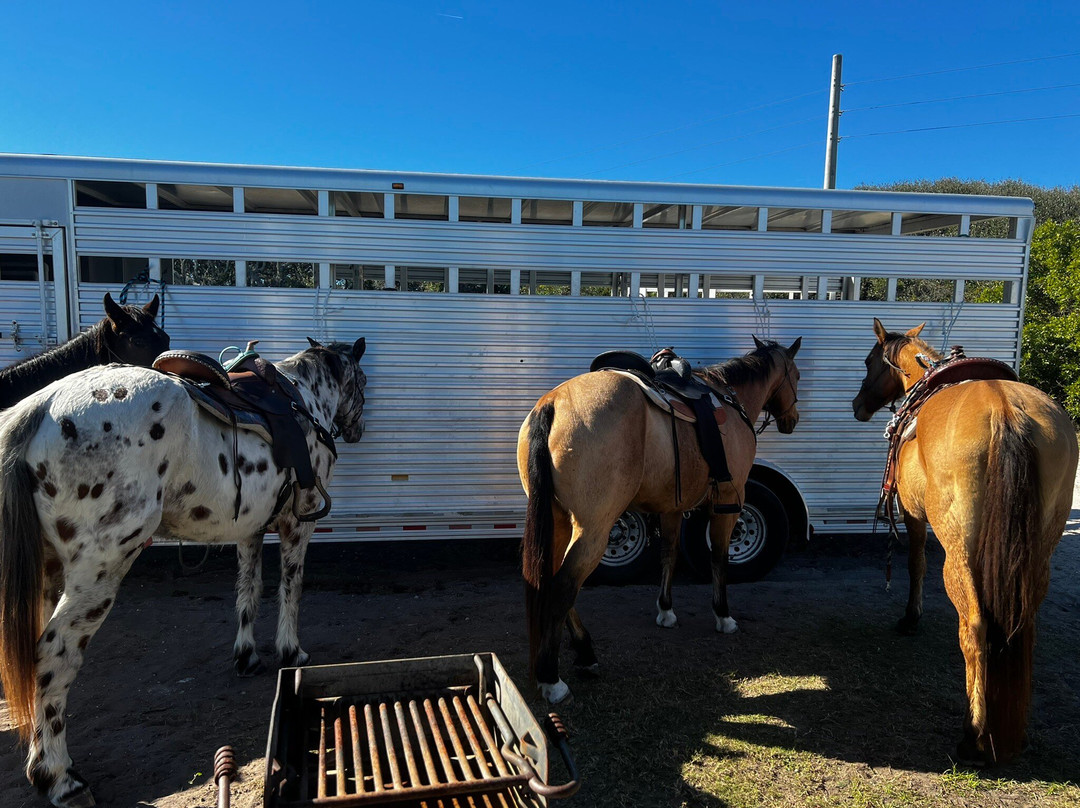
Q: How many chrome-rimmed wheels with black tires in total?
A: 2